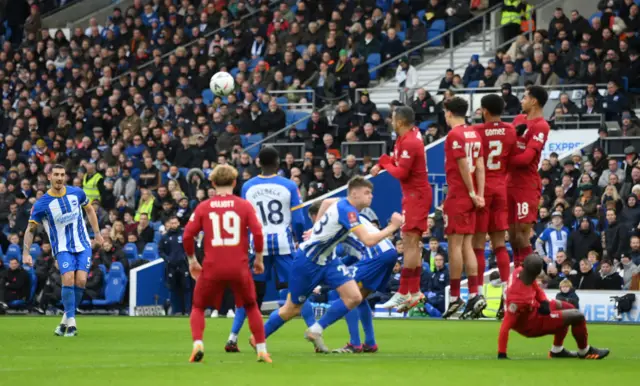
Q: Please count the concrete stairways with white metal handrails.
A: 1